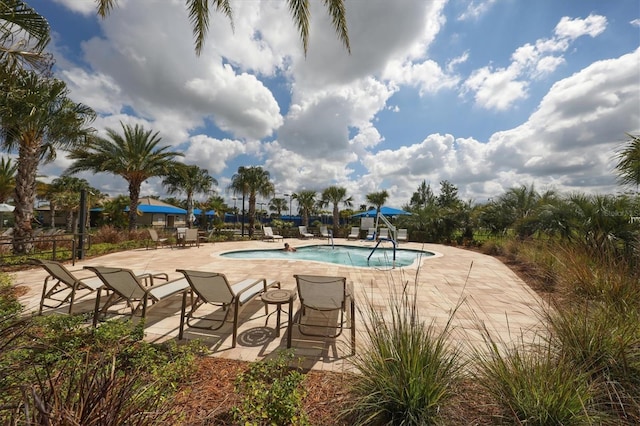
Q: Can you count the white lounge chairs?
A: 7